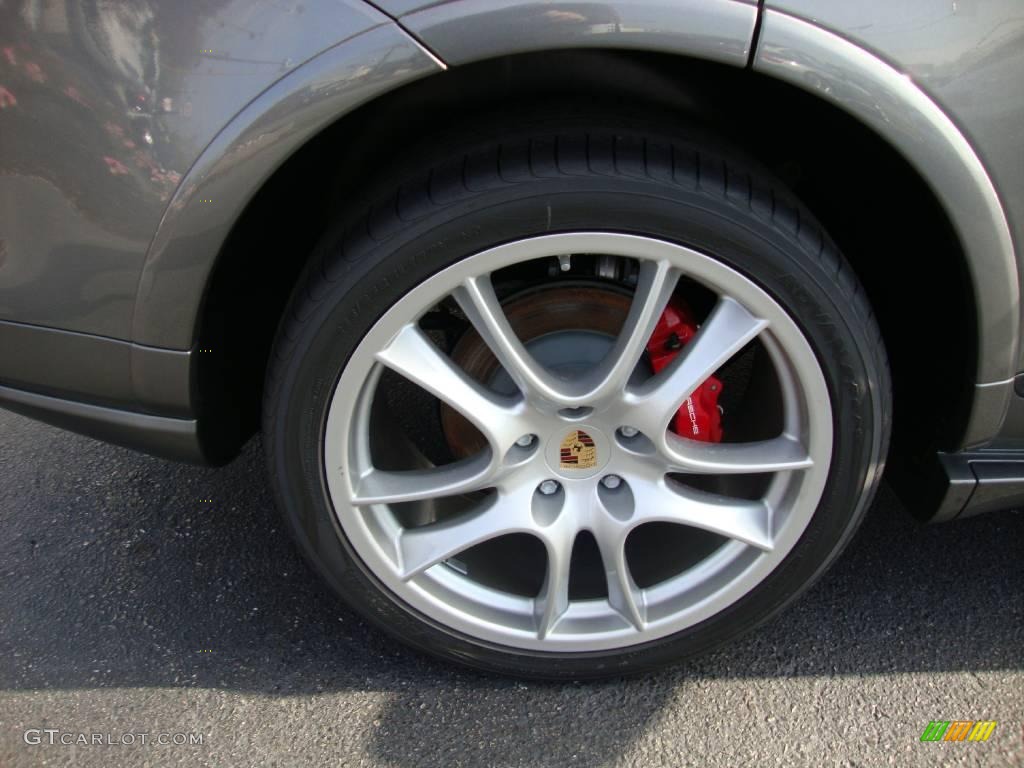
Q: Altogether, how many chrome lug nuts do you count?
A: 4